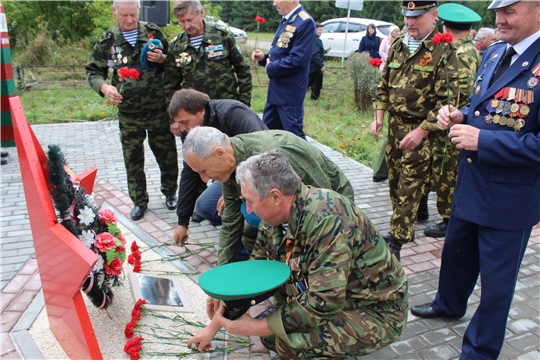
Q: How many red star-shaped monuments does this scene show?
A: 1